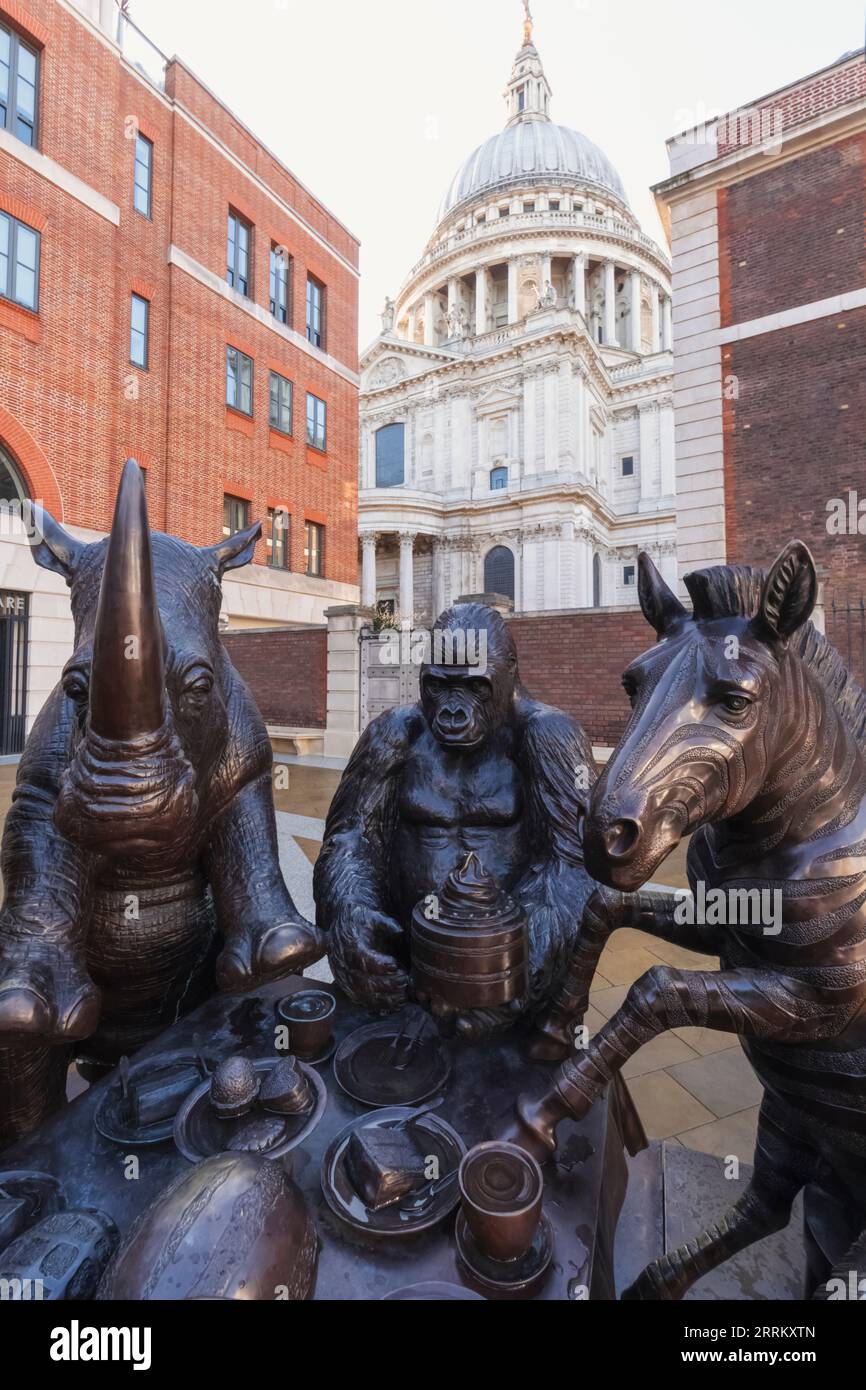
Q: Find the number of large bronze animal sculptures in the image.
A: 3